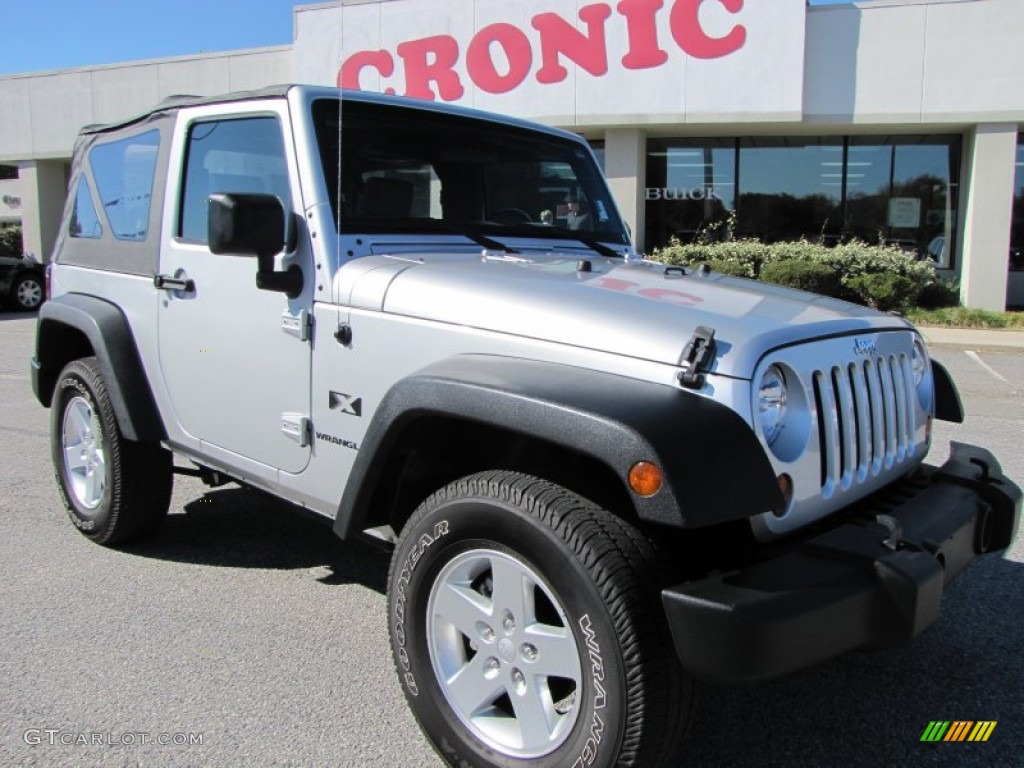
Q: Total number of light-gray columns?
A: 3